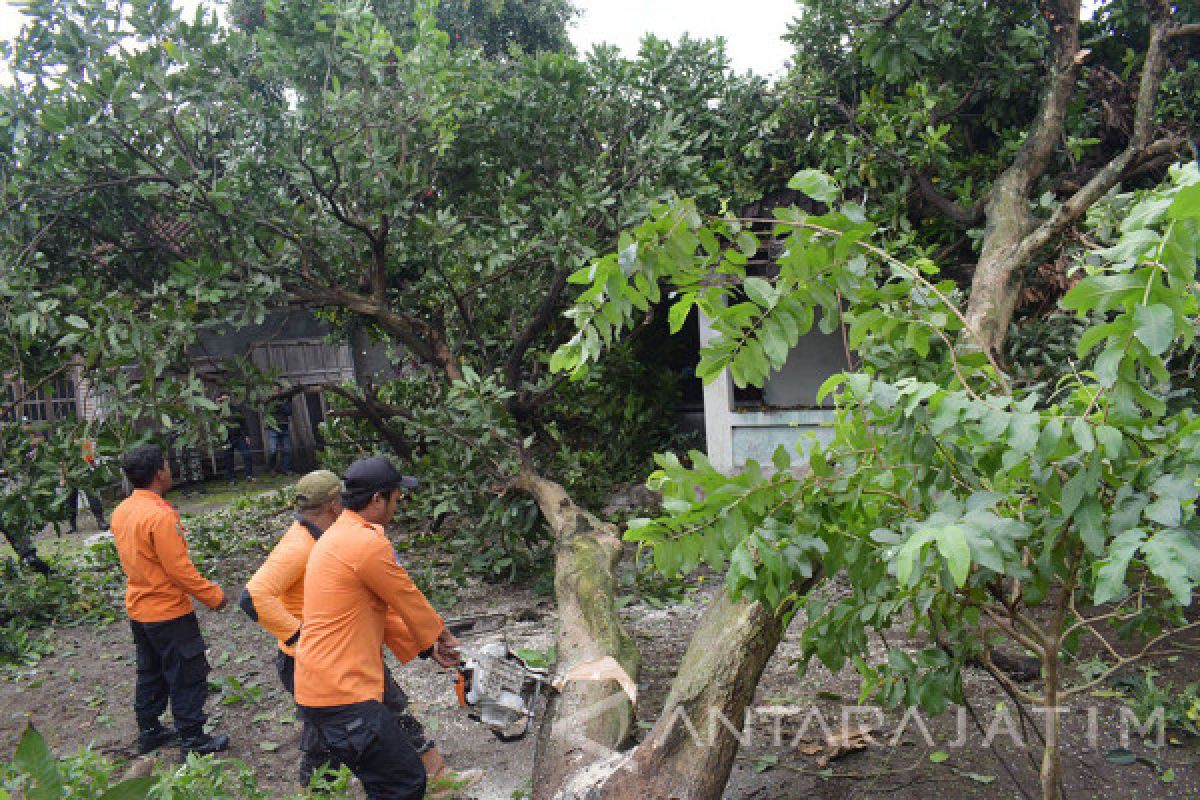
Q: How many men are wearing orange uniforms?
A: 3